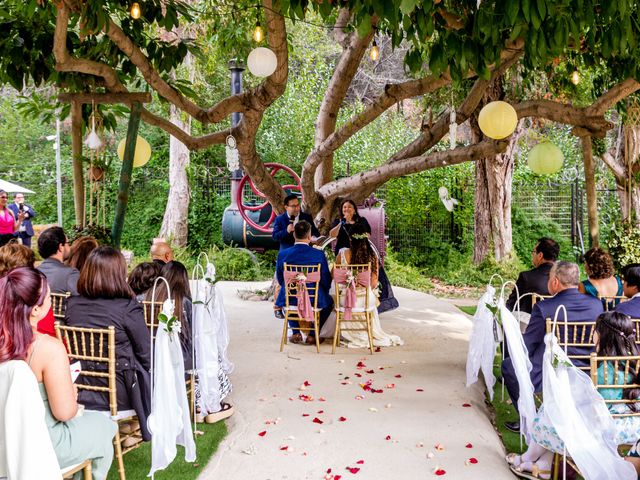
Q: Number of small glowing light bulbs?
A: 4